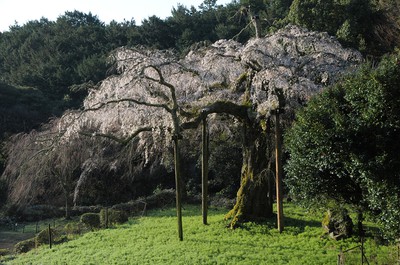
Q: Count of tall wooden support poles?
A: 3